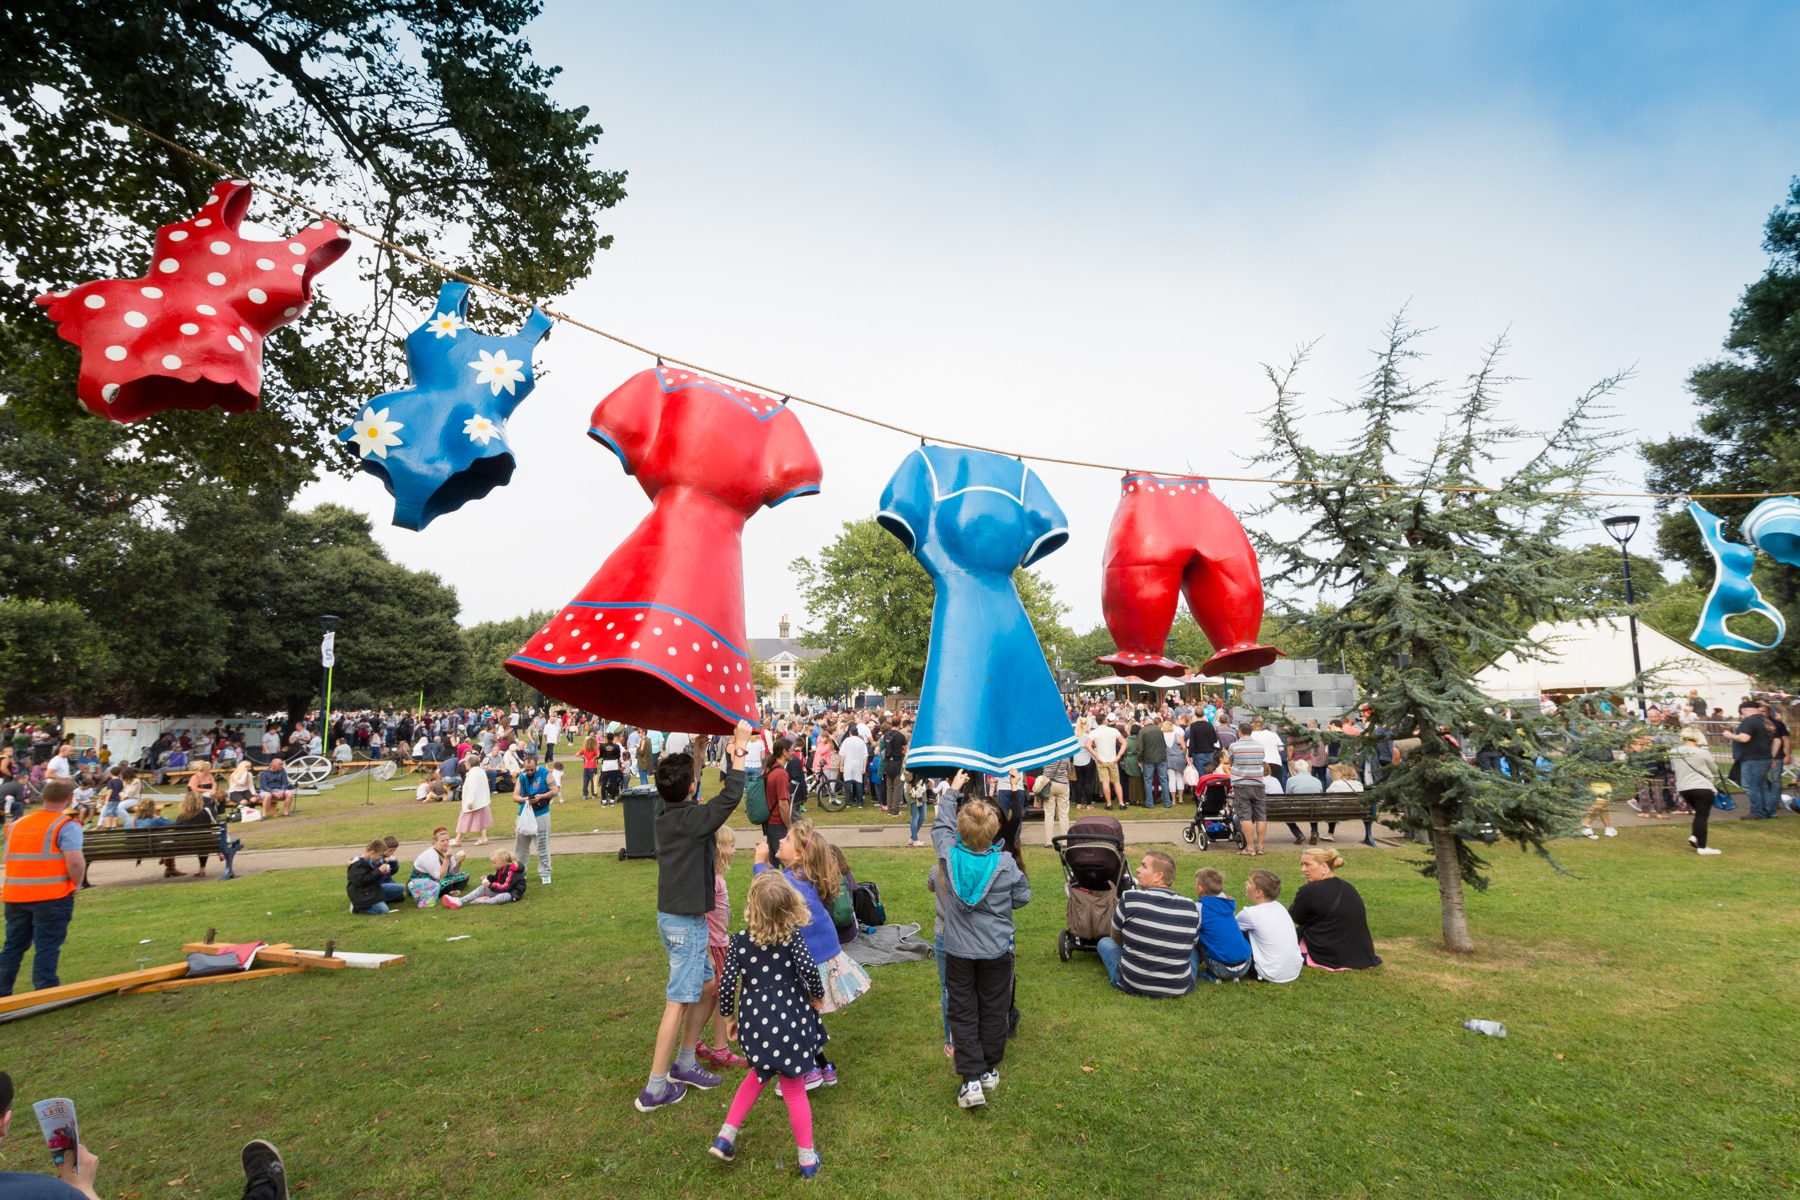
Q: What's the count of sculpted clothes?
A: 7